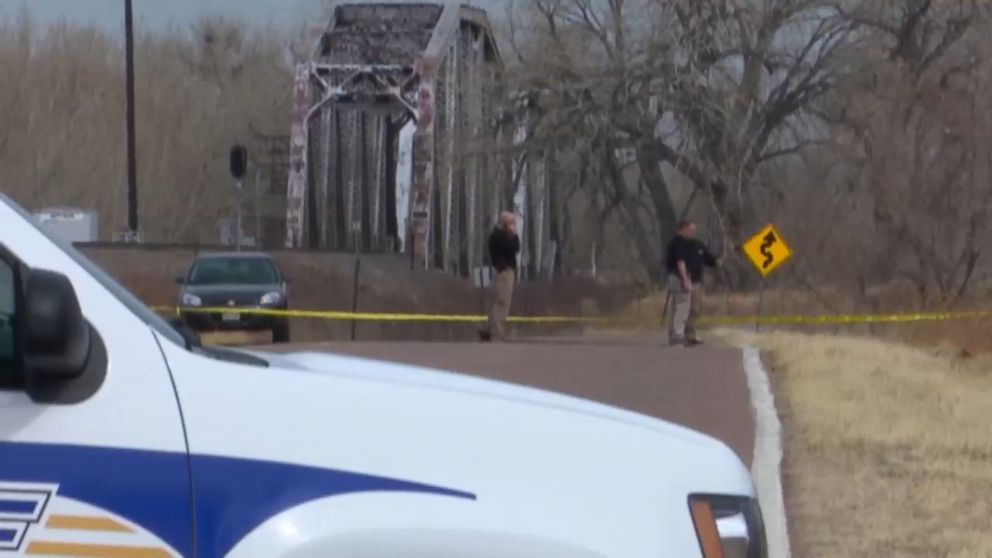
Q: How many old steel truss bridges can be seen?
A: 1